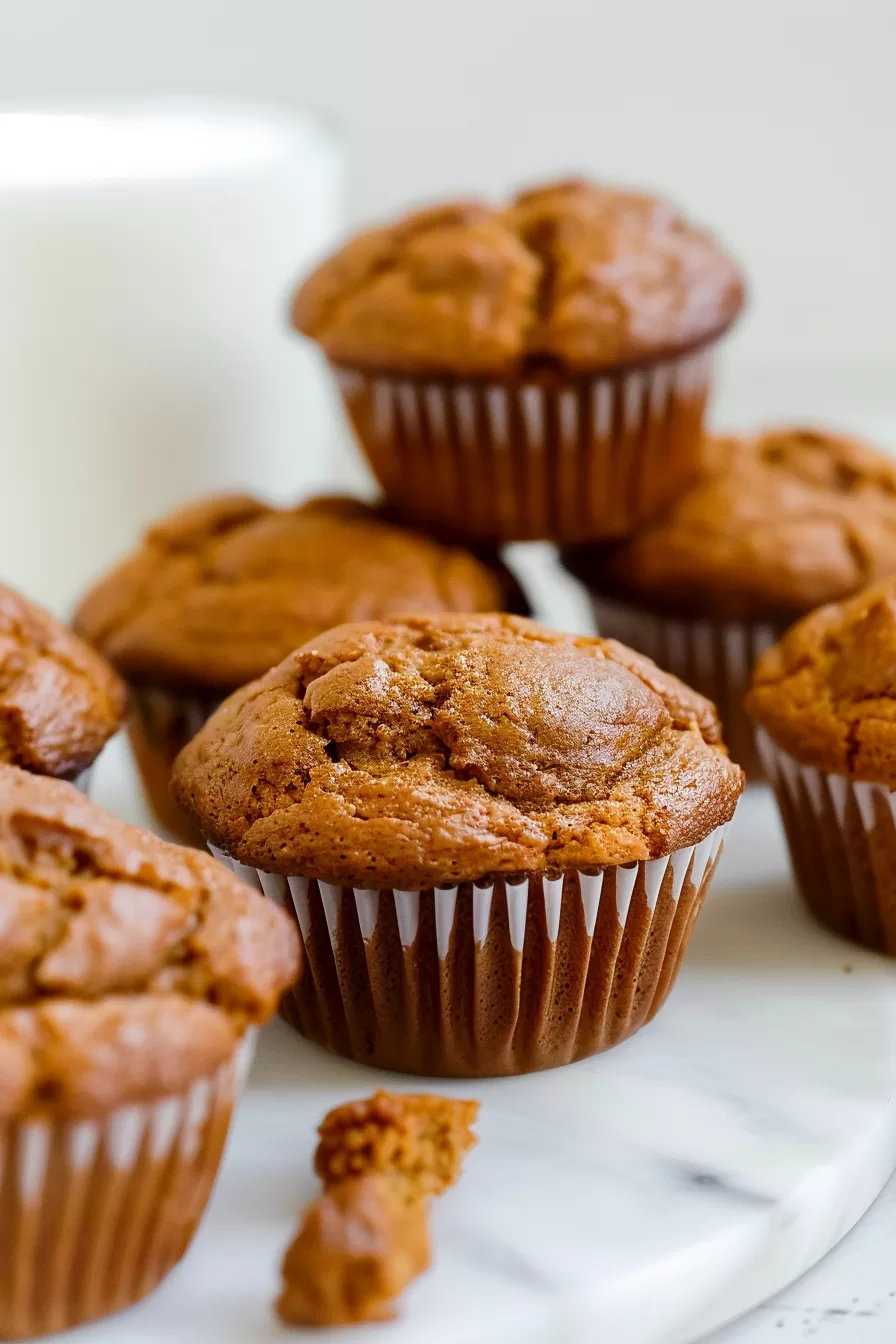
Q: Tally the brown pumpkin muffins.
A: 7